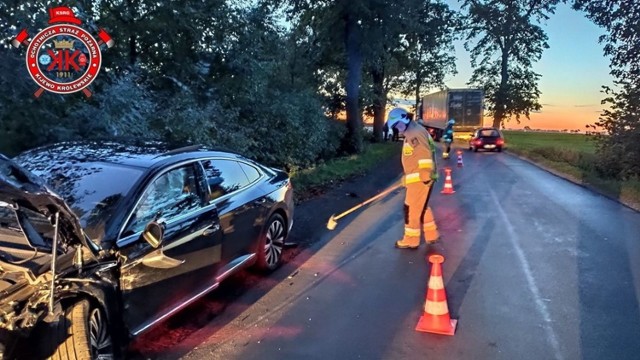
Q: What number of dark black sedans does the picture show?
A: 1